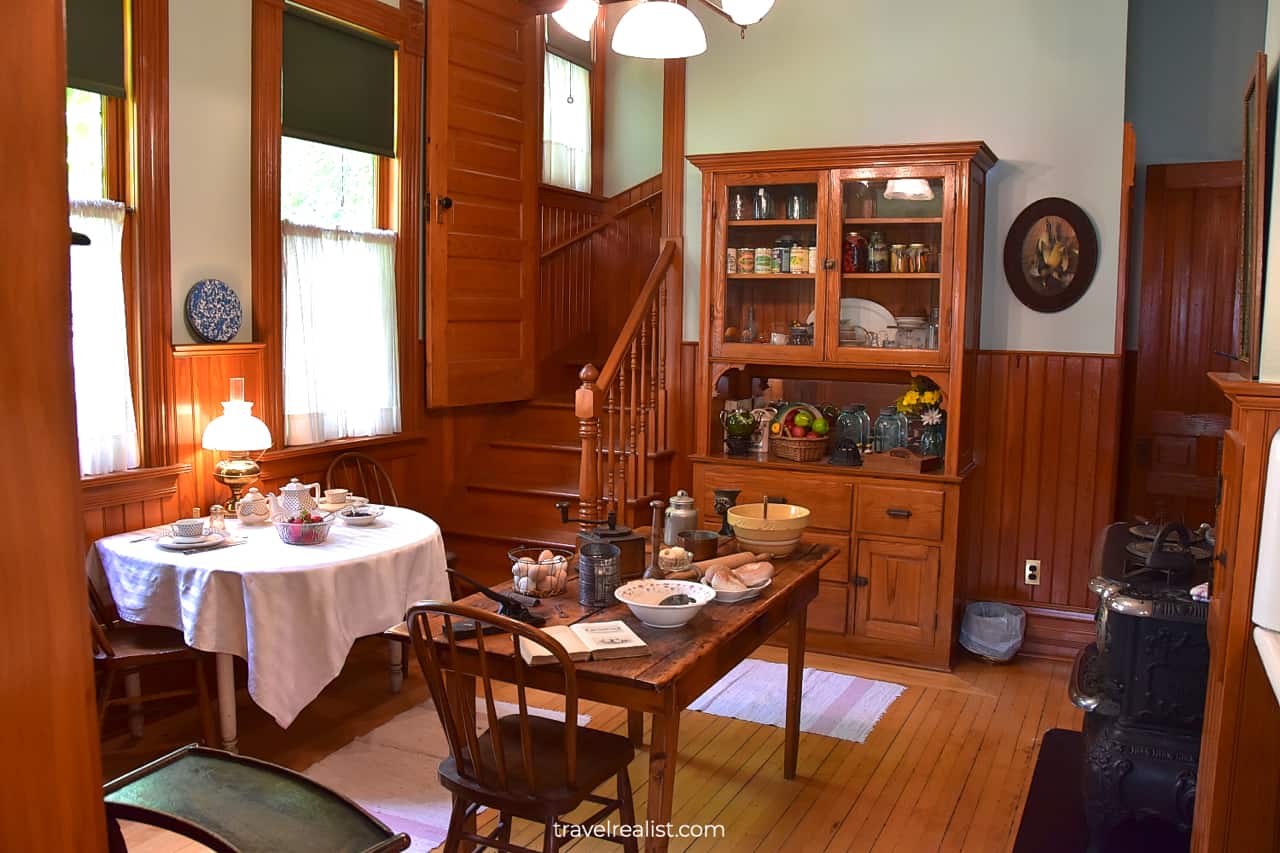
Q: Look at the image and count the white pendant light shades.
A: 3